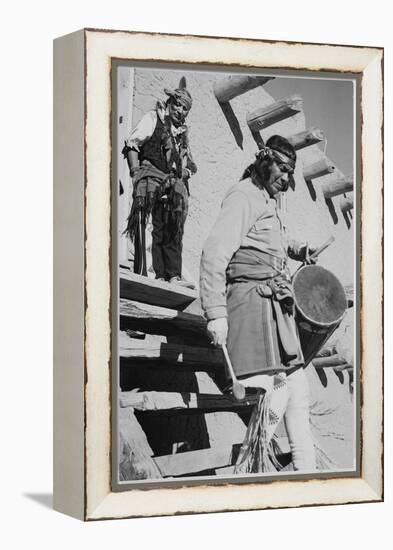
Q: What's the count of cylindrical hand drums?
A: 1